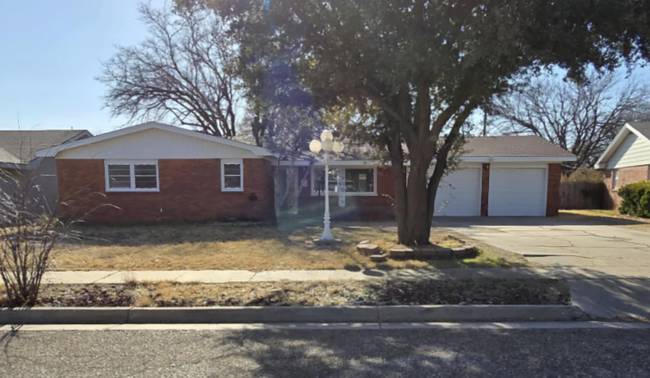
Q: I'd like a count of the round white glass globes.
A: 4